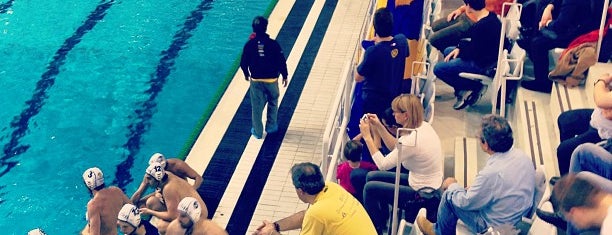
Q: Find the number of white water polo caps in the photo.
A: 6